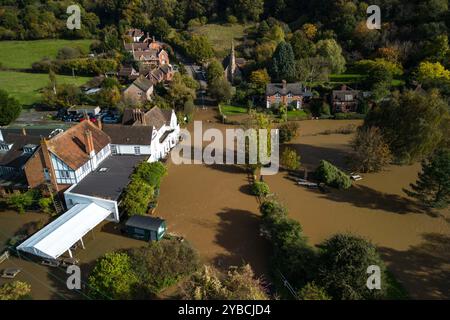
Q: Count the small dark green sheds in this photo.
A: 1